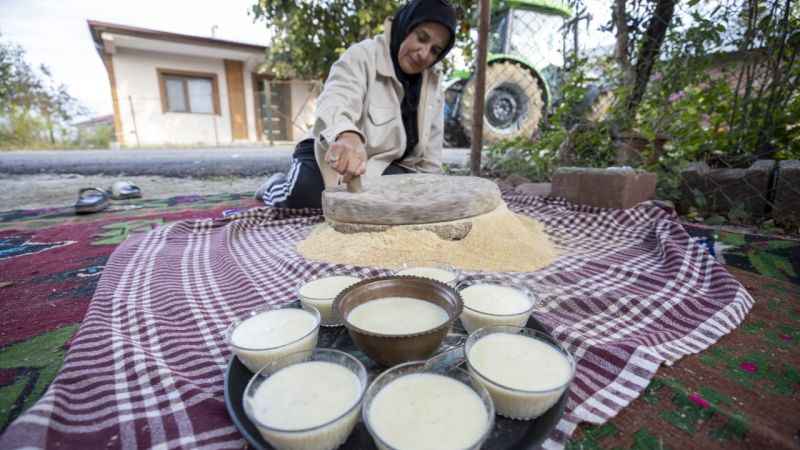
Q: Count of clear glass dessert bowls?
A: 7